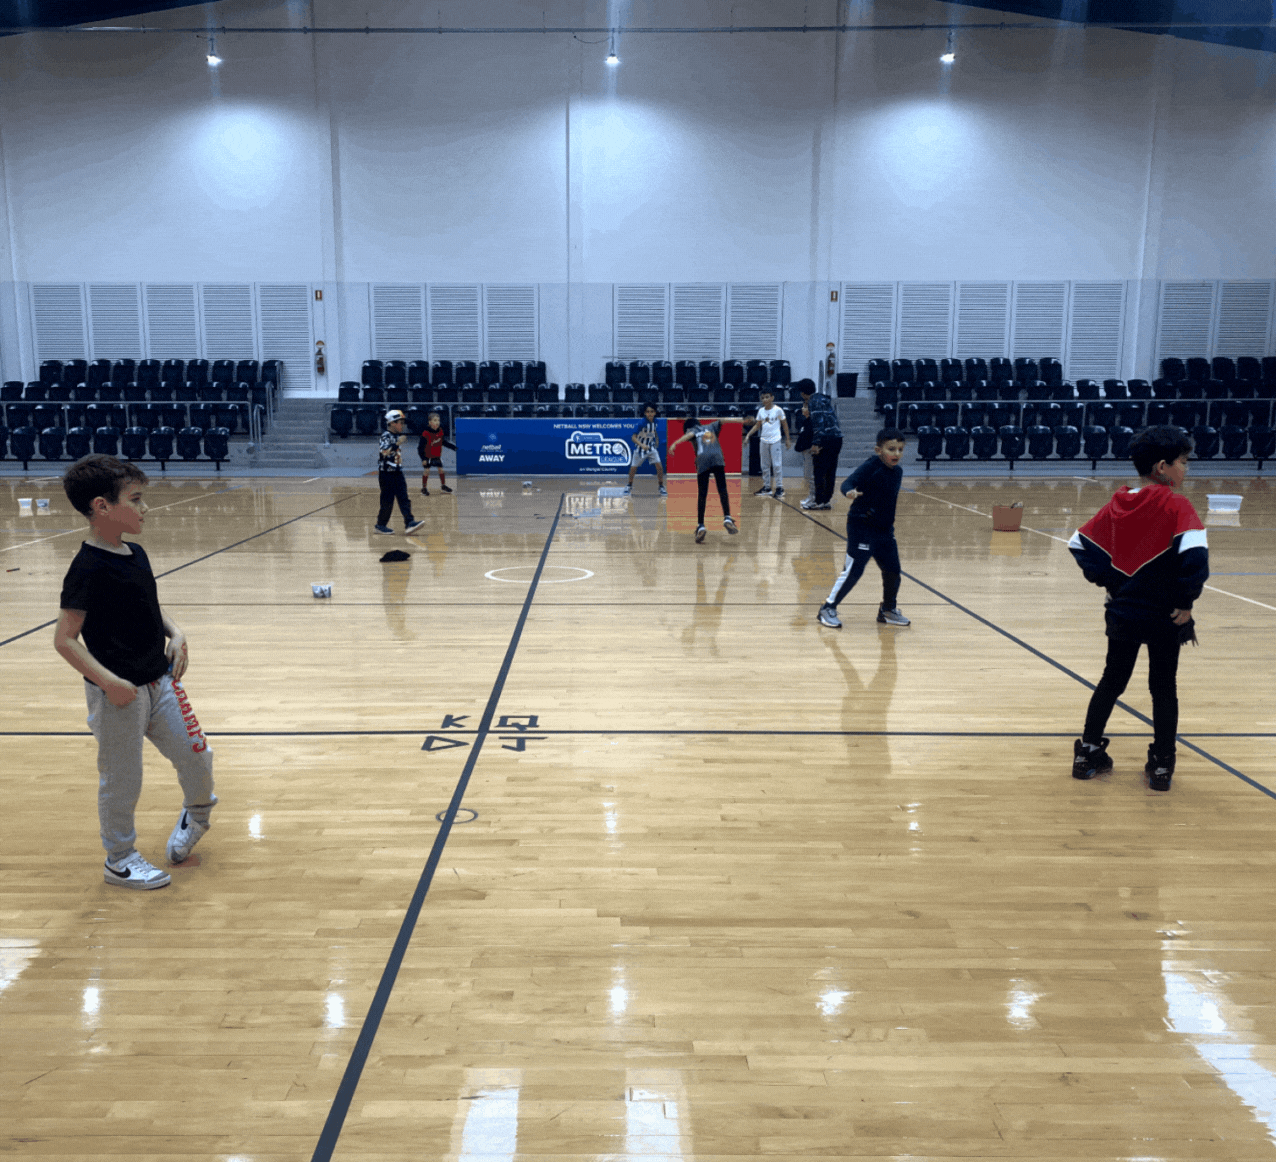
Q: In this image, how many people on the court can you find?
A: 10